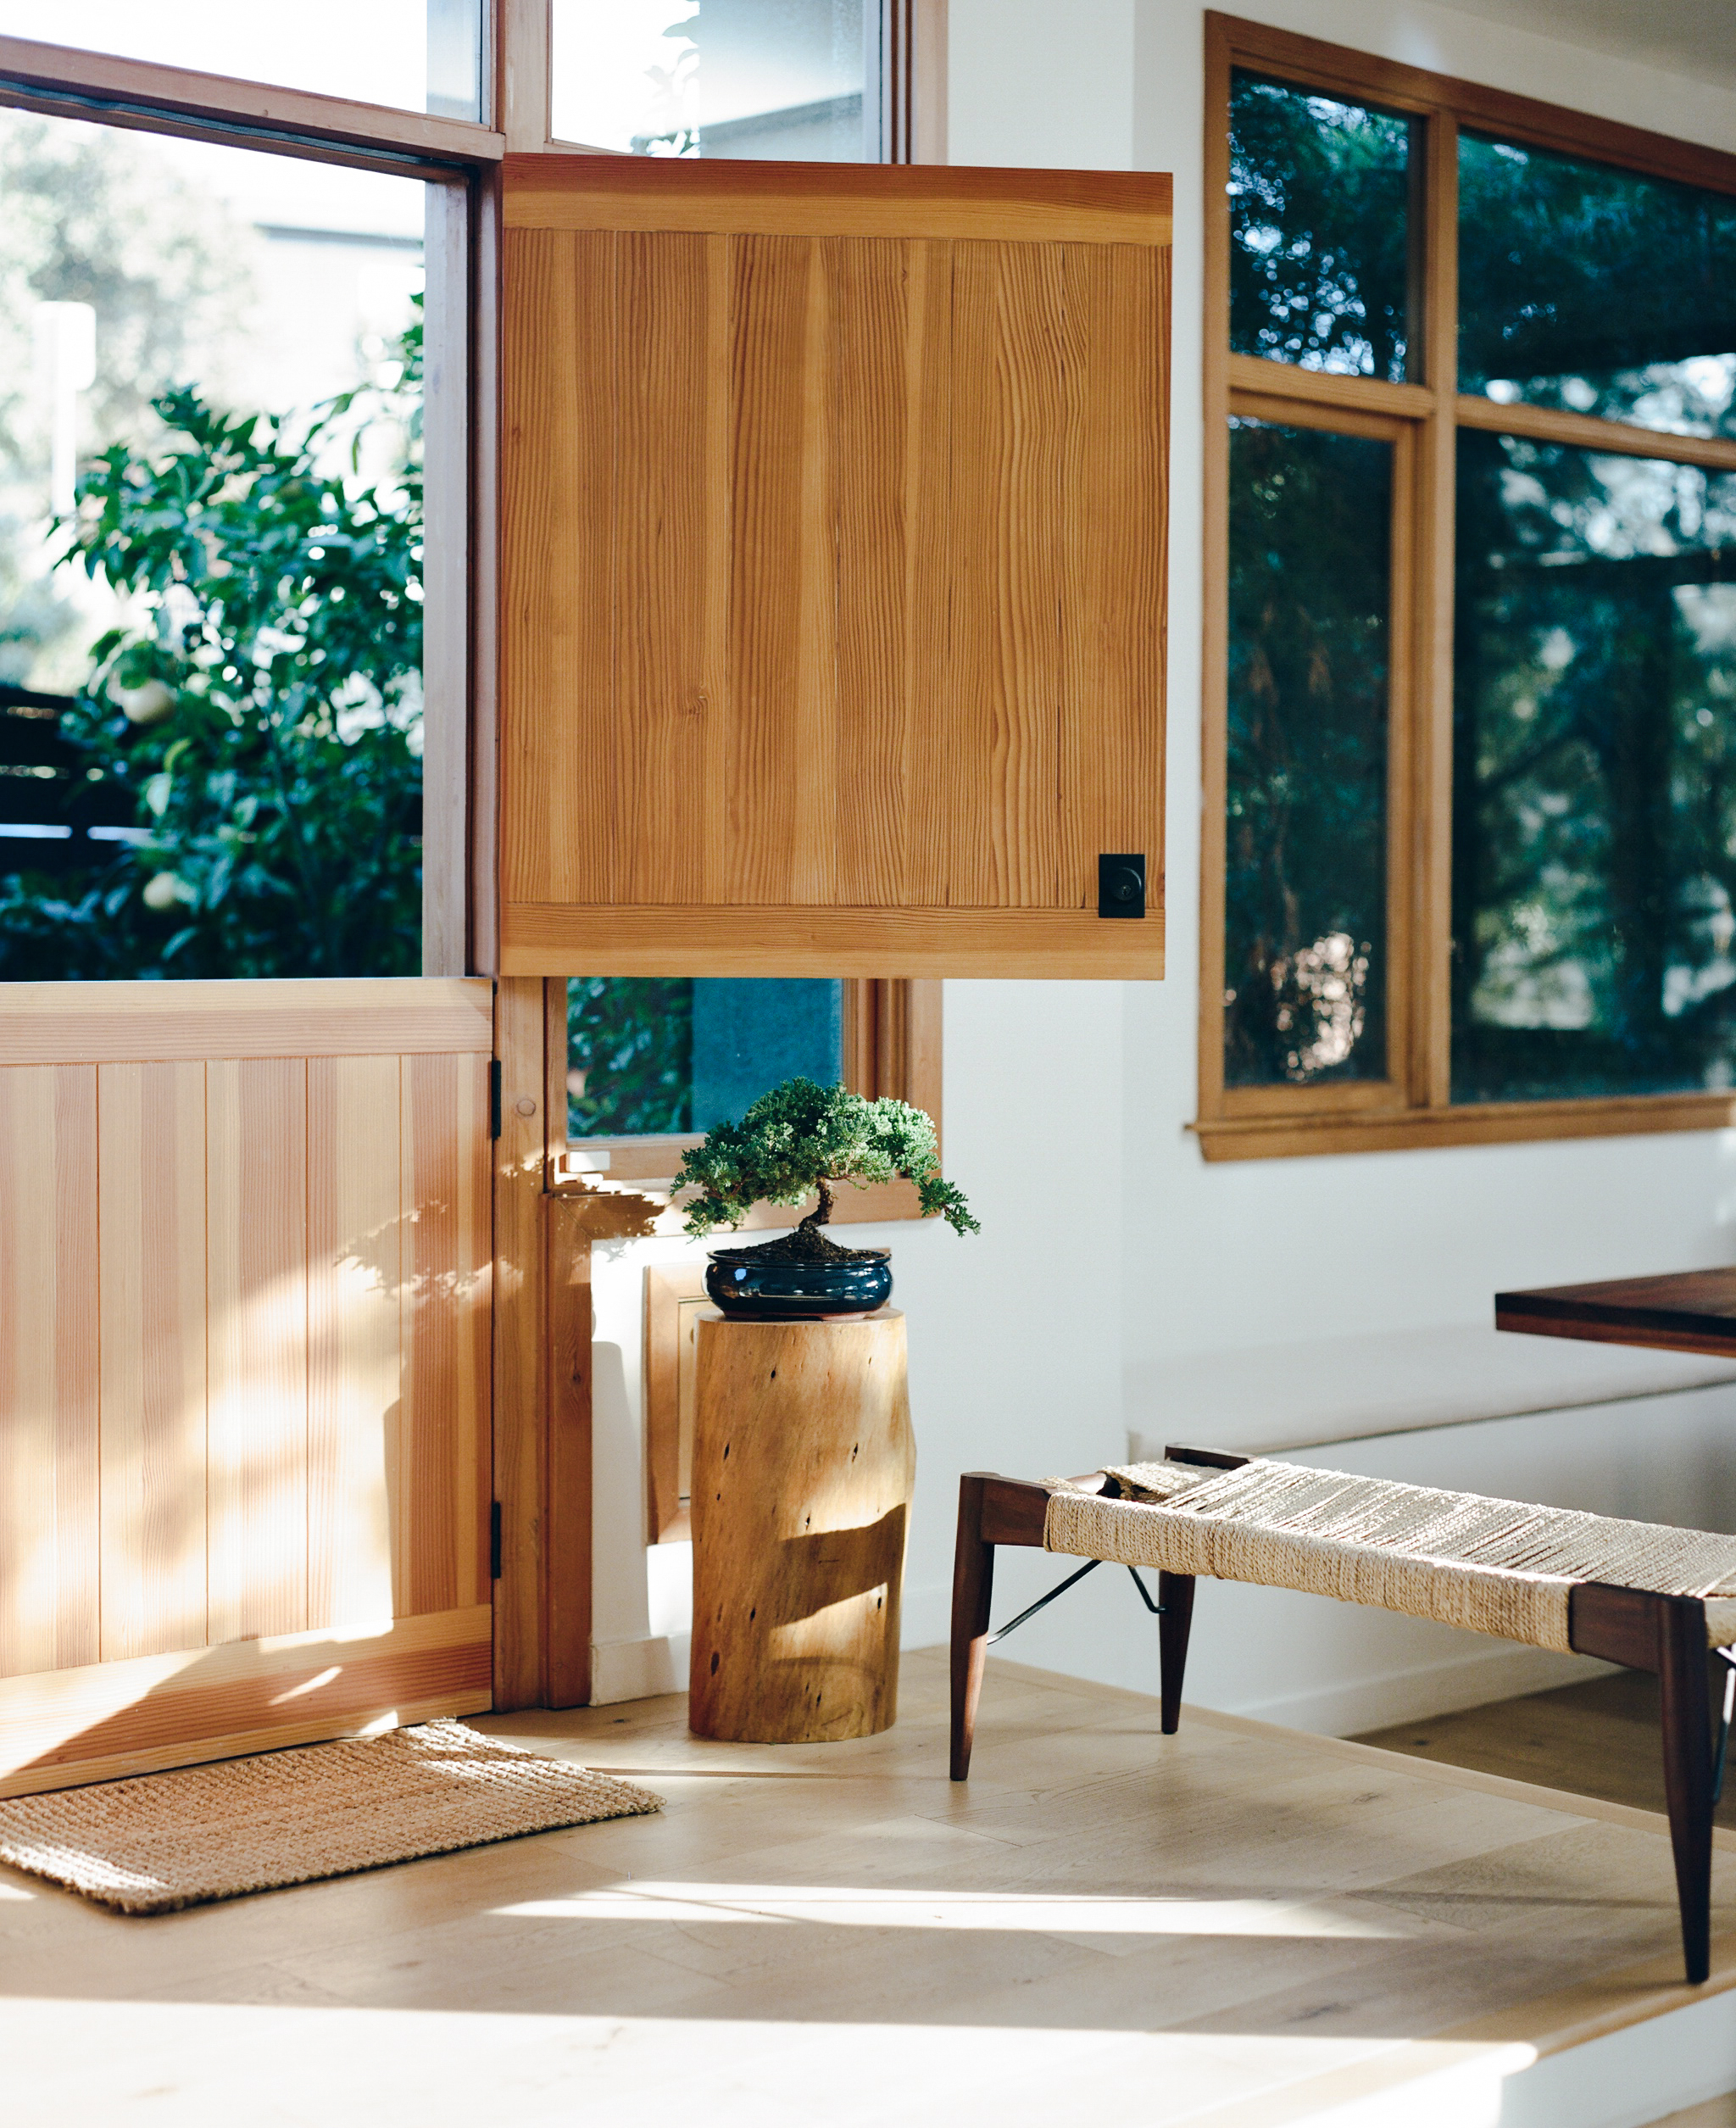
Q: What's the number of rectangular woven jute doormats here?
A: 1